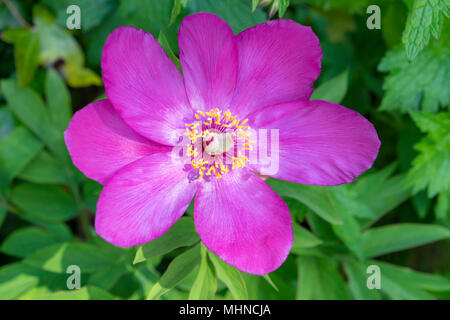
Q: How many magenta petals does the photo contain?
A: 7